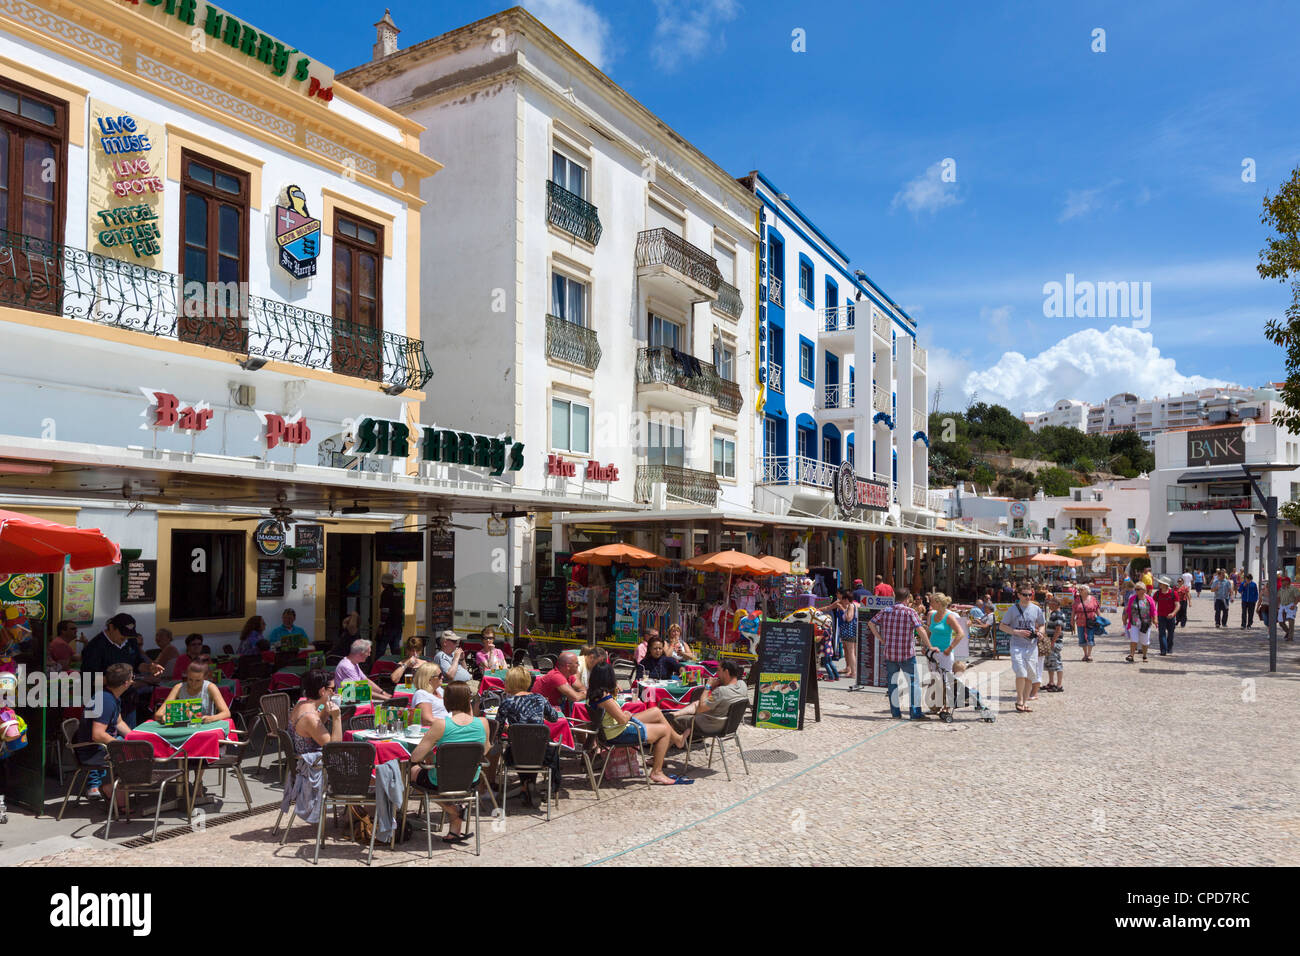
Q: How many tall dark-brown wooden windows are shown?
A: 3